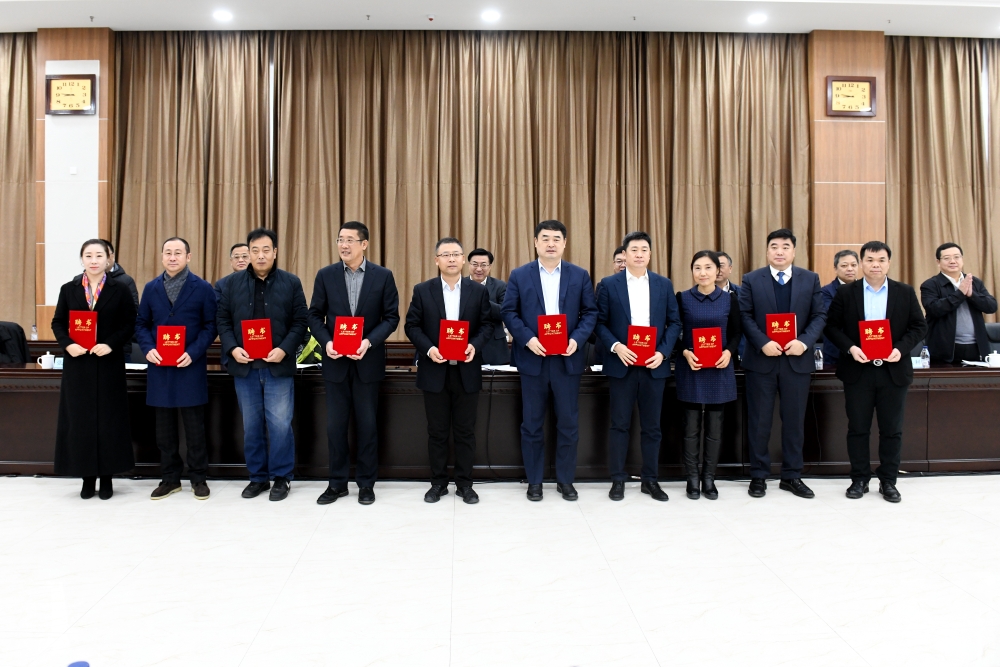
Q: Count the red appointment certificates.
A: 10